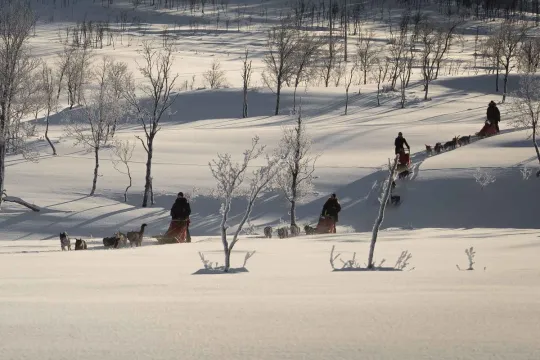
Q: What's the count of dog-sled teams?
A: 4